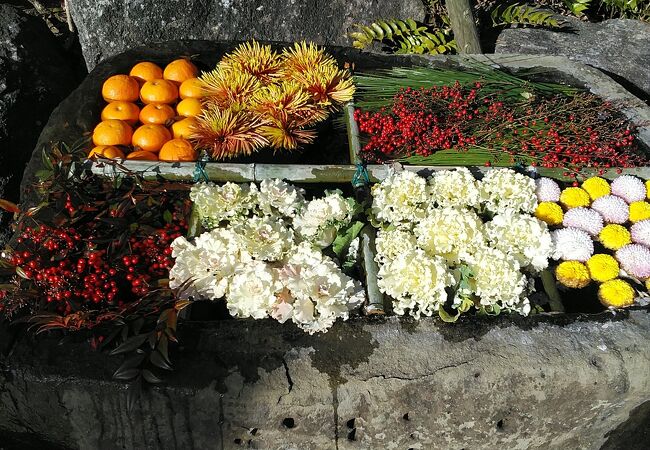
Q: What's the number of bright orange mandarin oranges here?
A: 14